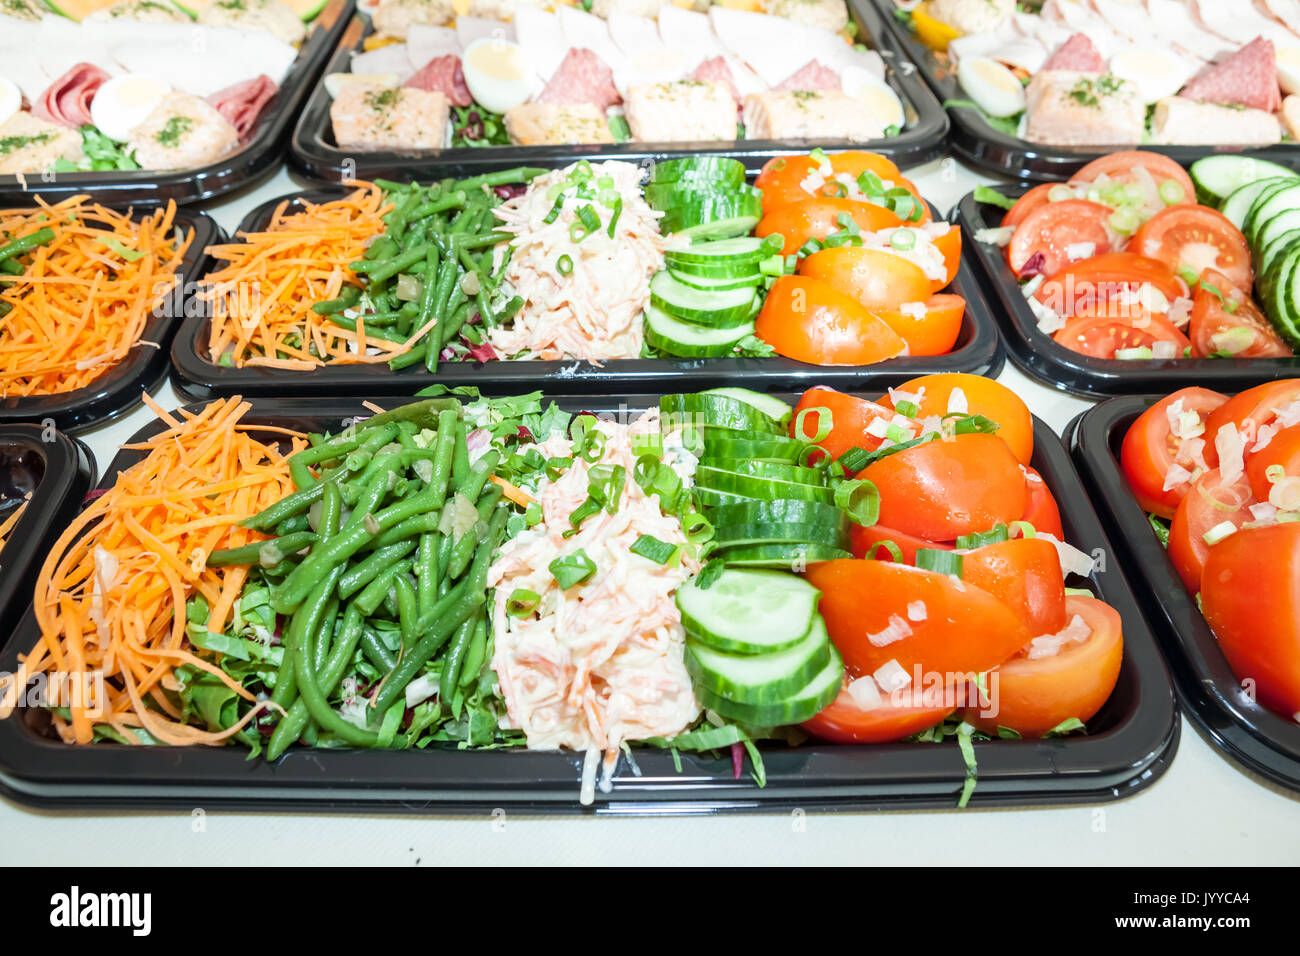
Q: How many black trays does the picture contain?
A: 9